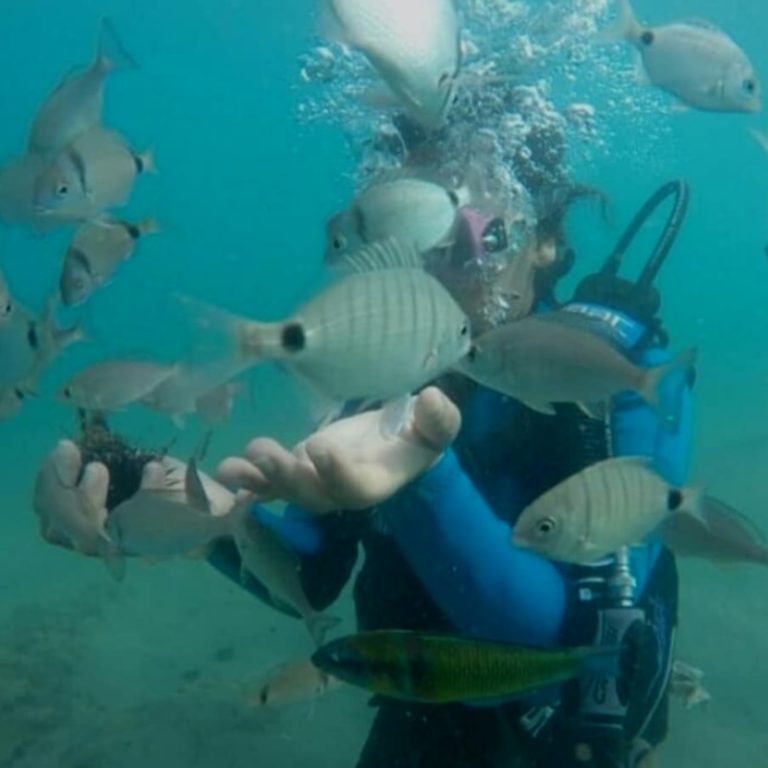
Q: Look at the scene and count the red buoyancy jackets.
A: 0